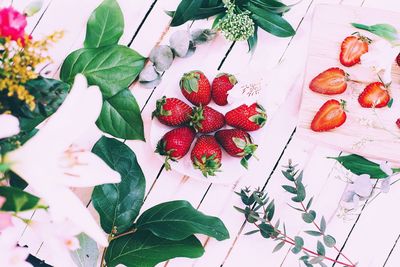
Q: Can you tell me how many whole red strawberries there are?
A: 8